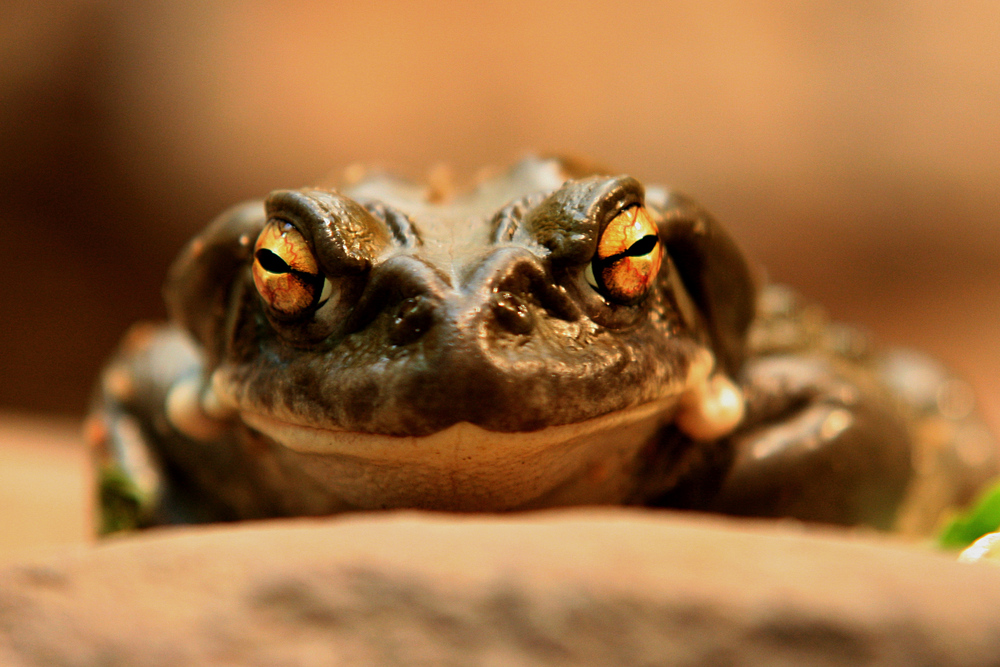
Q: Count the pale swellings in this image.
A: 2